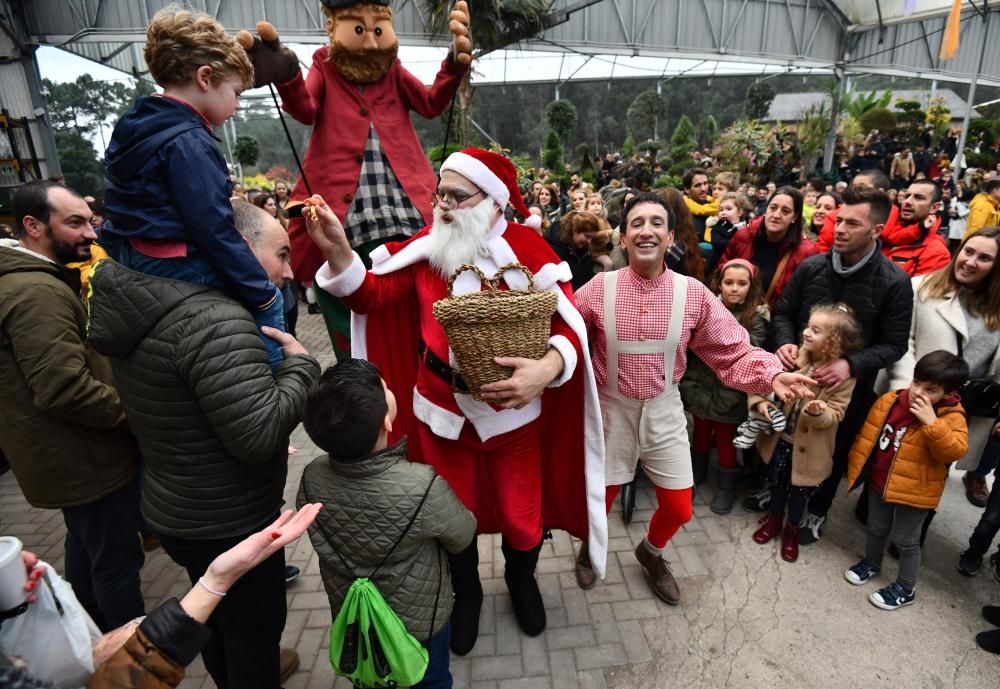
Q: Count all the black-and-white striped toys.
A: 1